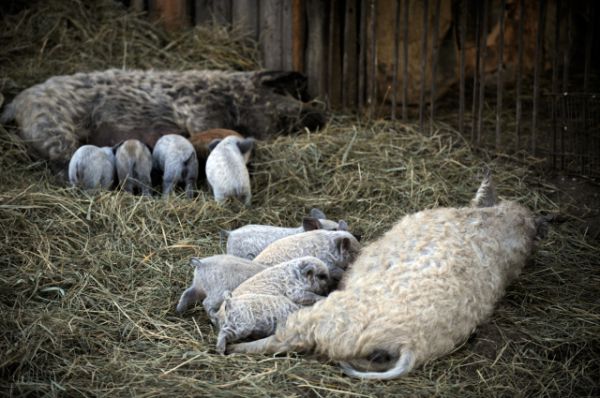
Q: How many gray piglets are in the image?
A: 9